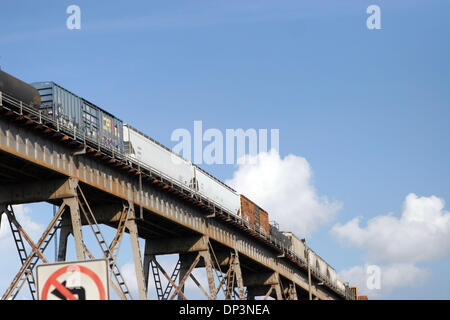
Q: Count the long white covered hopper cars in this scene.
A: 2